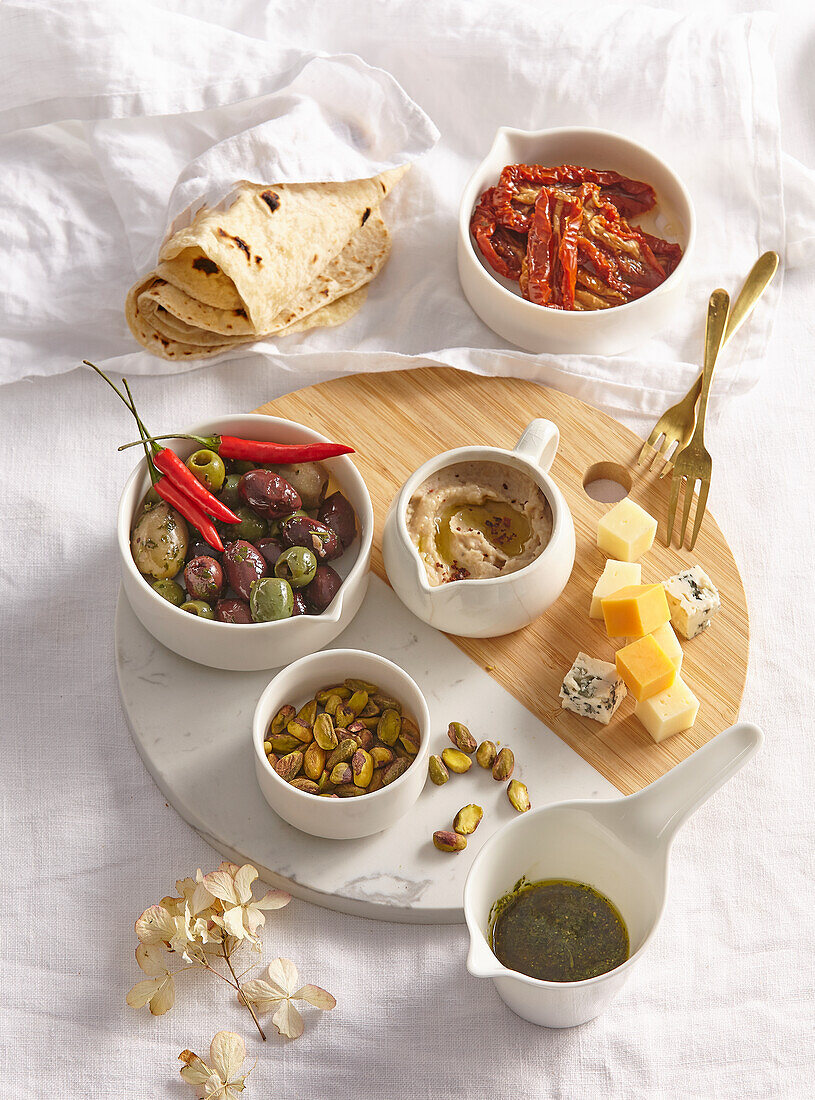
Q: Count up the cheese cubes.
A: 8